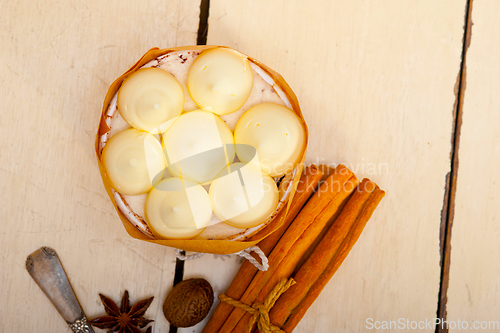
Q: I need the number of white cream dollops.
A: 7